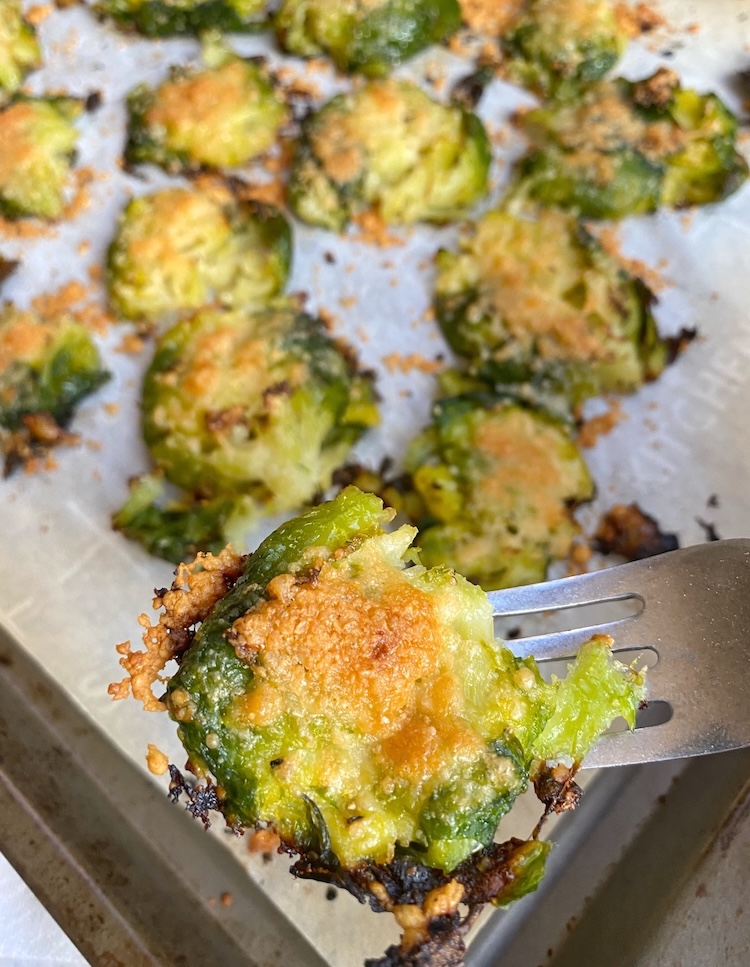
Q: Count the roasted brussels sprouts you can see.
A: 14